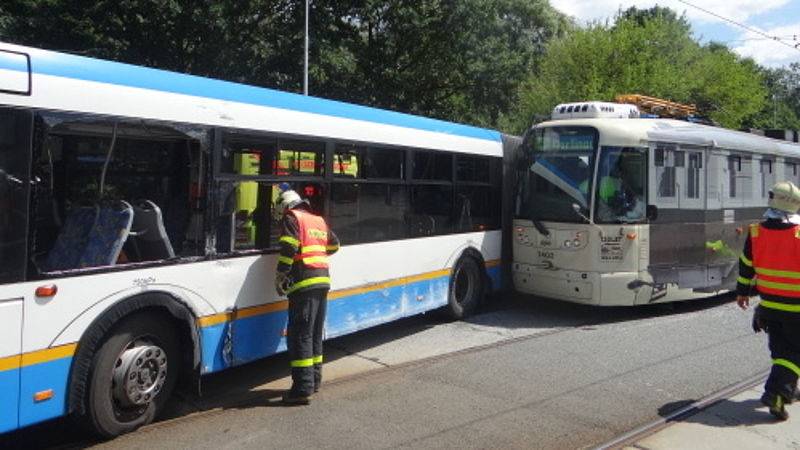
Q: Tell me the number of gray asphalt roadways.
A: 1